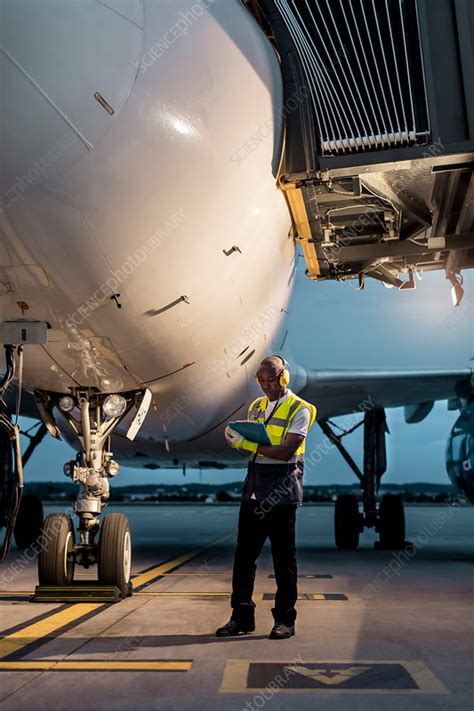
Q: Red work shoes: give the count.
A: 0